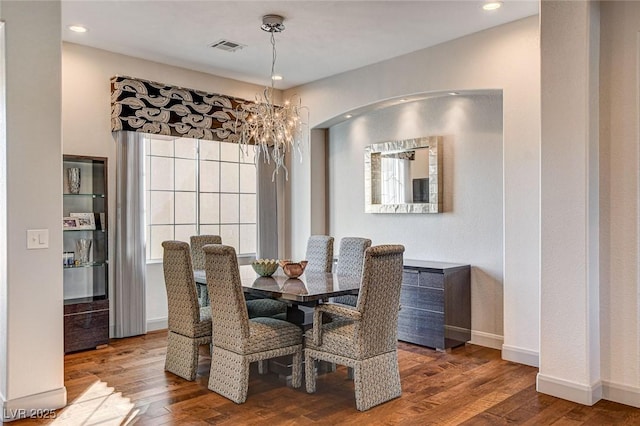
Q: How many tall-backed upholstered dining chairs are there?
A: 6